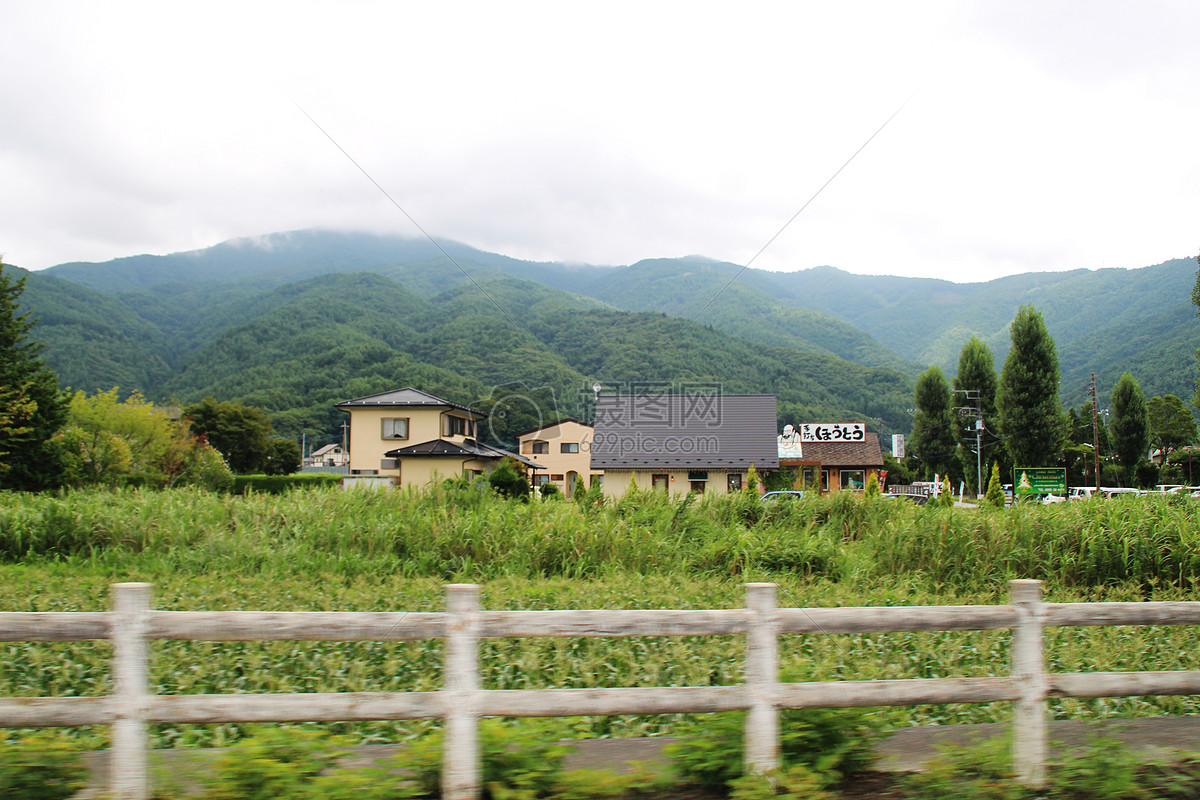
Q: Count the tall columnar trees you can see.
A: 4